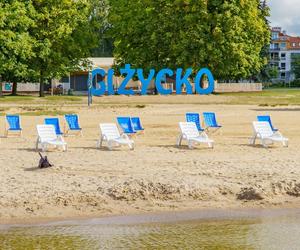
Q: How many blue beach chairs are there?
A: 8